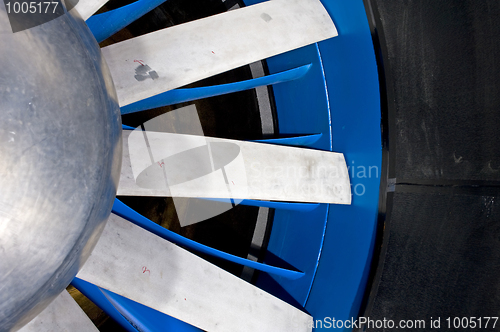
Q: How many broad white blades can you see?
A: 5